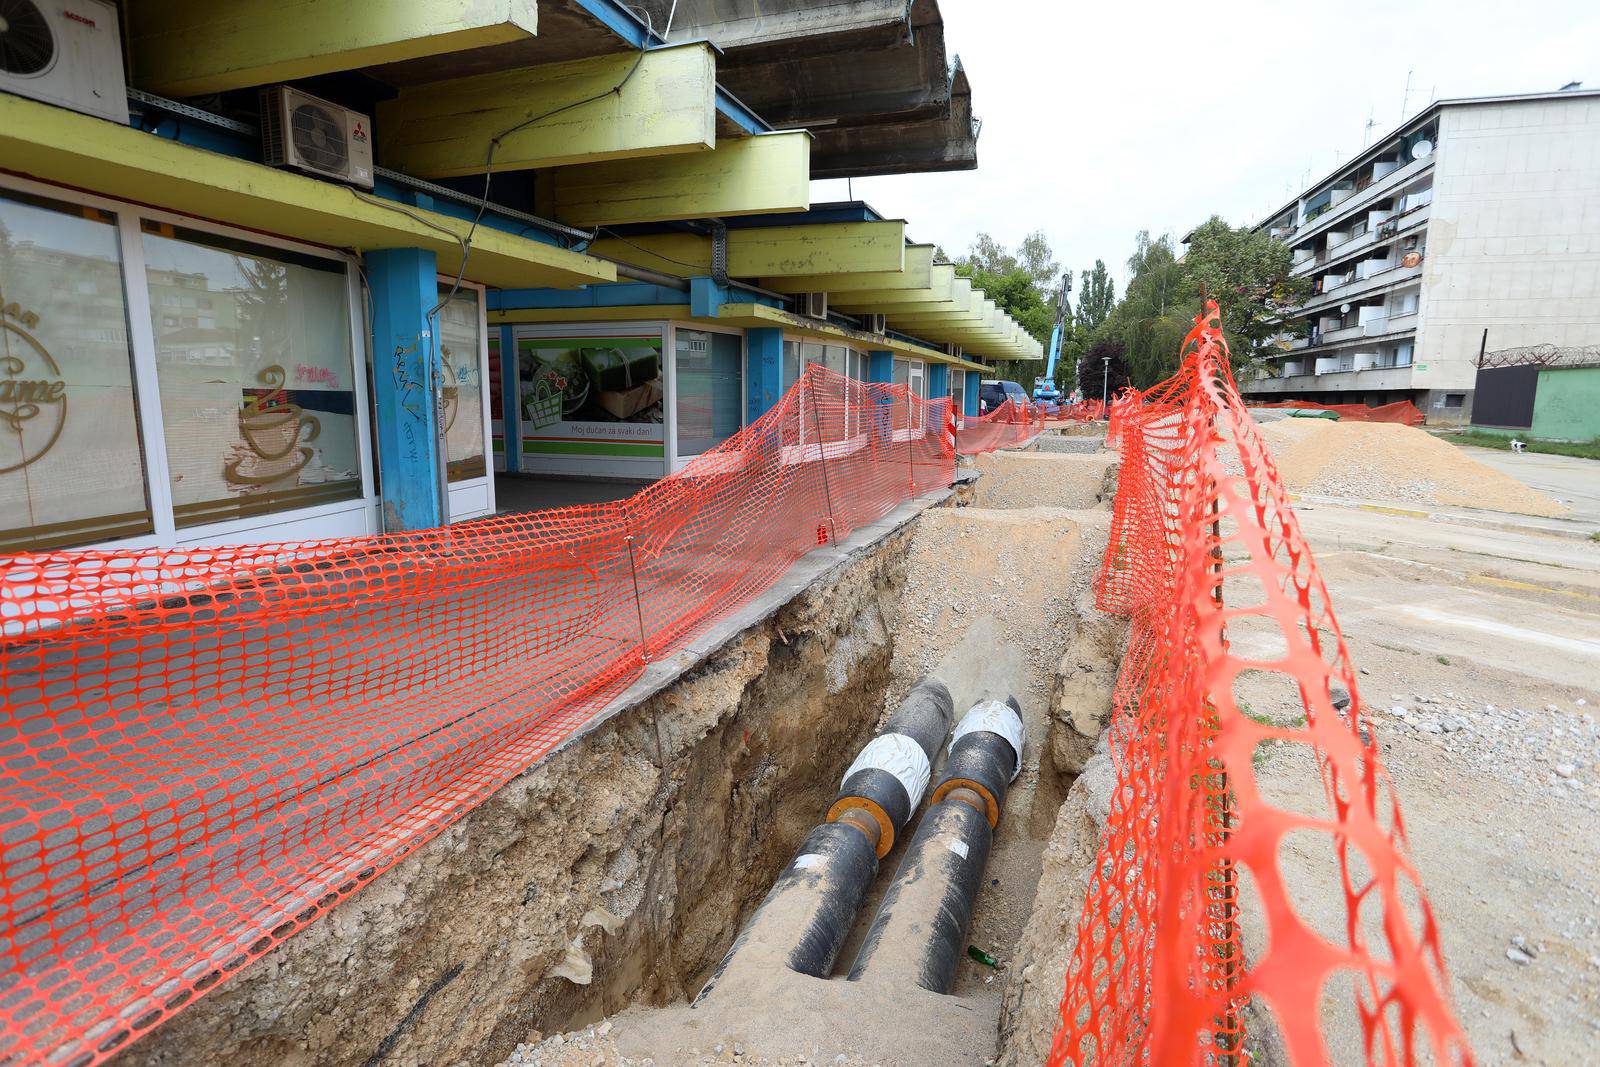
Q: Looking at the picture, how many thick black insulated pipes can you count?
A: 2